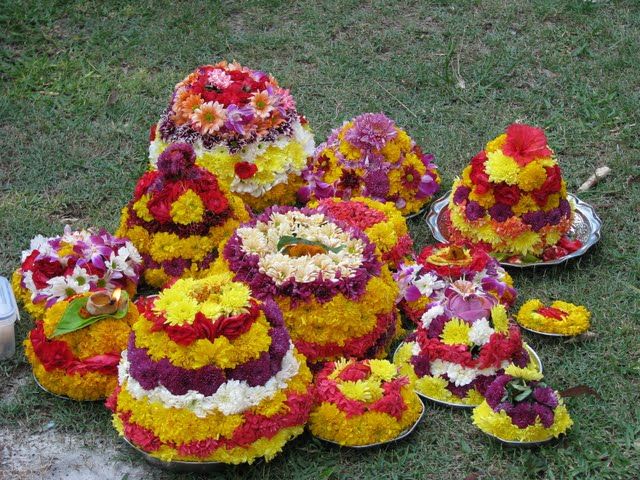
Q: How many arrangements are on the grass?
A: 14